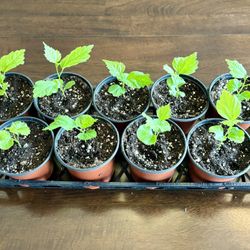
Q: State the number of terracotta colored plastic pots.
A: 9